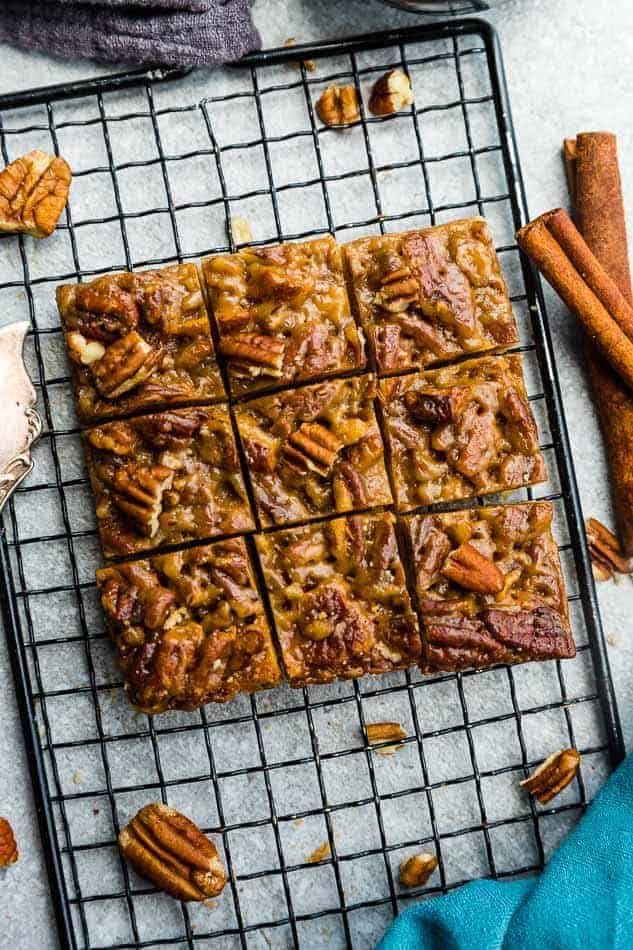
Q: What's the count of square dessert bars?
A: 9